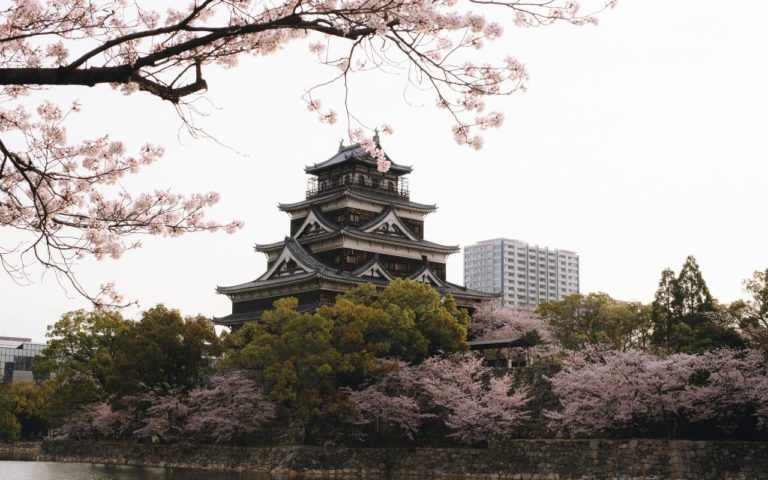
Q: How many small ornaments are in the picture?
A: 2